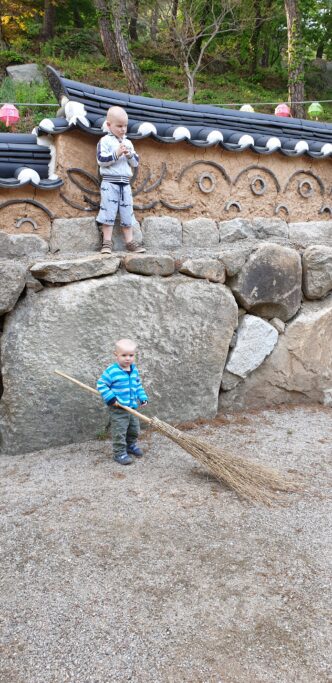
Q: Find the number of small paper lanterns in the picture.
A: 4